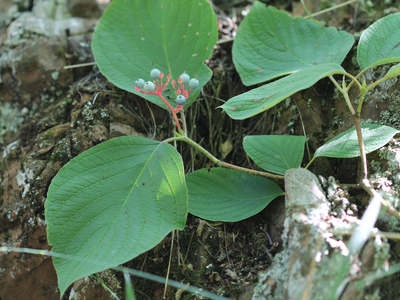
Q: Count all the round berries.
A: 6